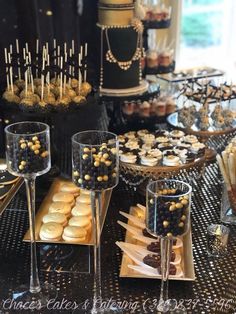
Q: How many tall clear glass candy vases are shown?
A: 3